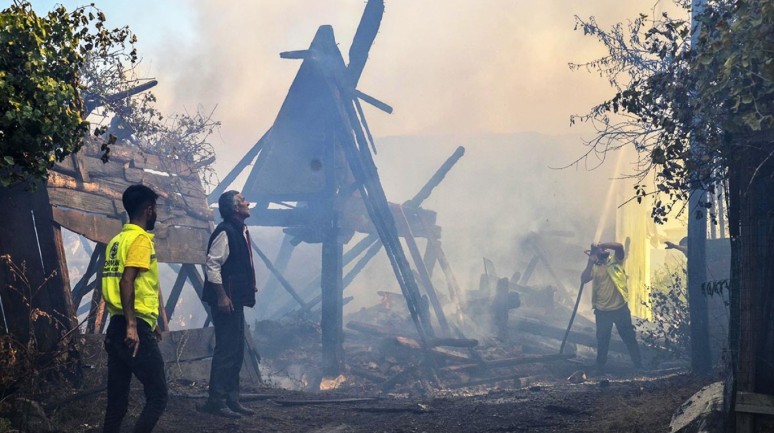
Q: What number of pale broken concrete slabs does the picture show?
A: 1